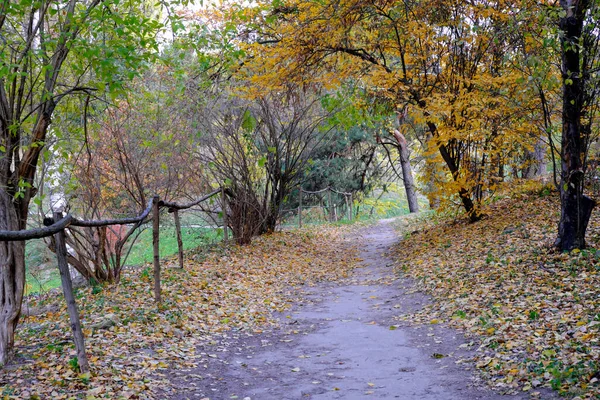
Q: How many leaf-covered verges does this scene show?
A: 2